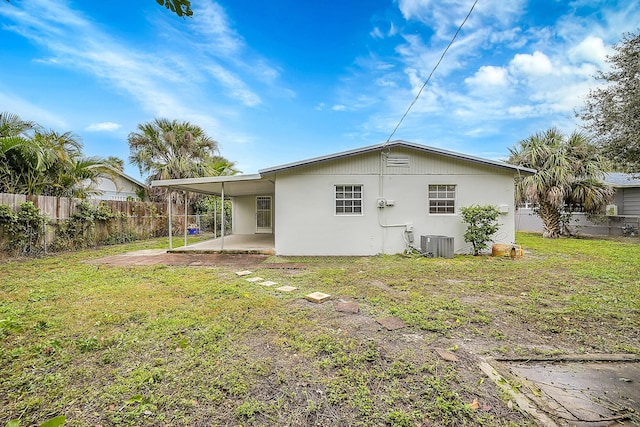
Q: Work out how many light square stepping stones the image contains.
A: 5